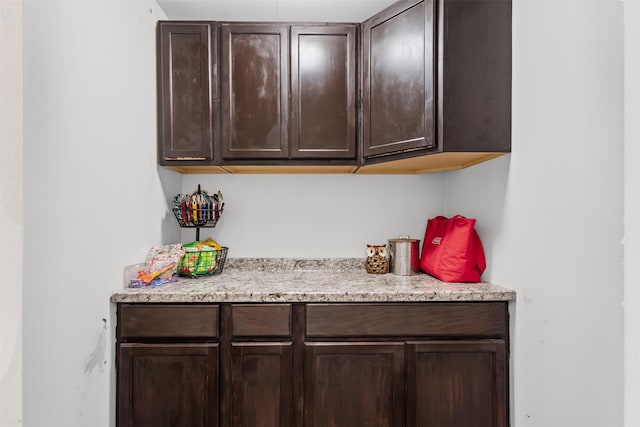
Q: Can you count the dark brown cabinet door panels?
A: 8